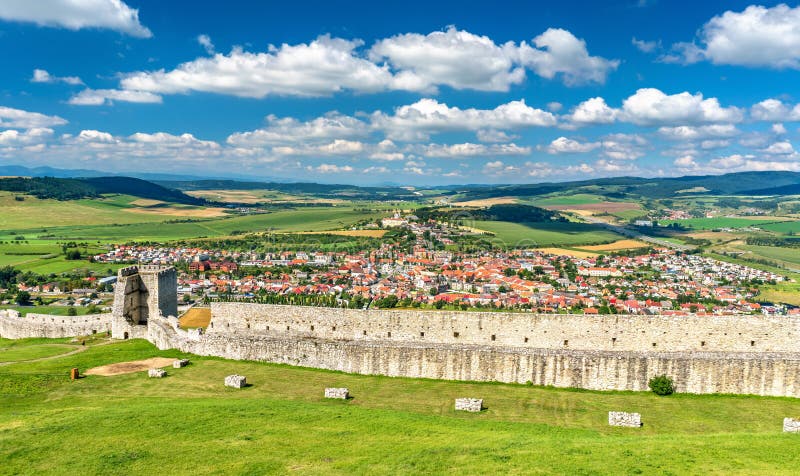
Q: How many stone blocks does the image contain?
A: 7